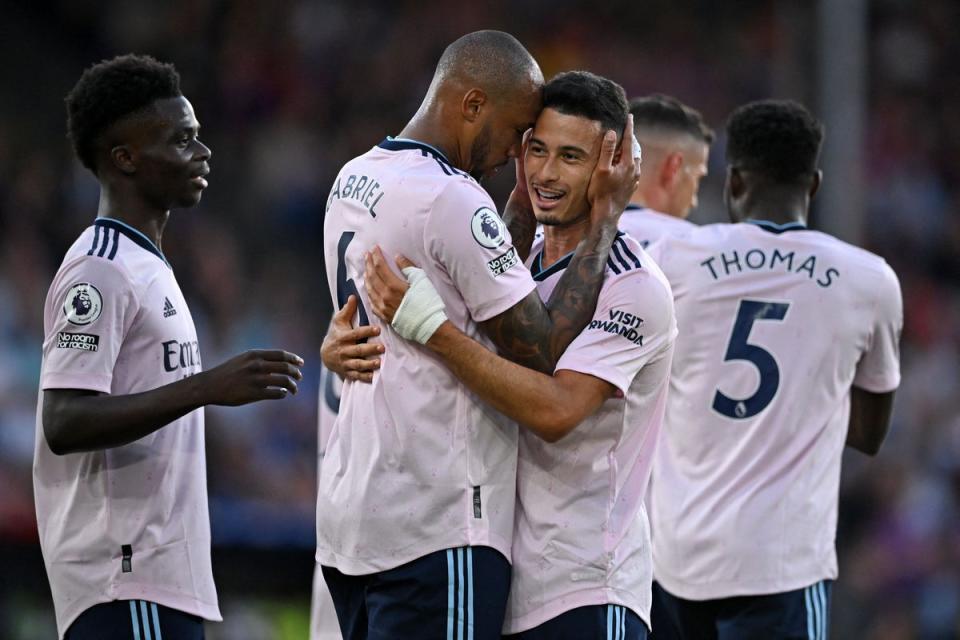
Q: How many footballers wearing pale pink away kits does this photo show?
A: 5